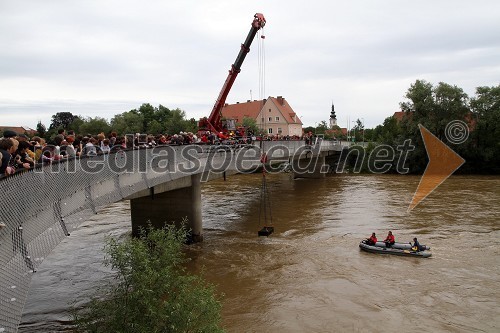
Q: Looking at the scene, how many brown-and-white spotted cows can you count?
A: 0